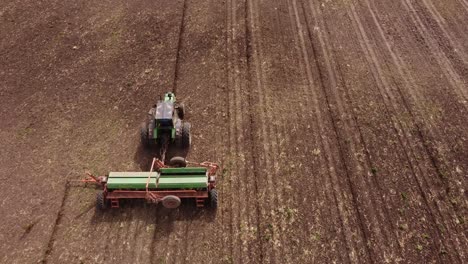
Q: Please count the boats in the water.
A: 0